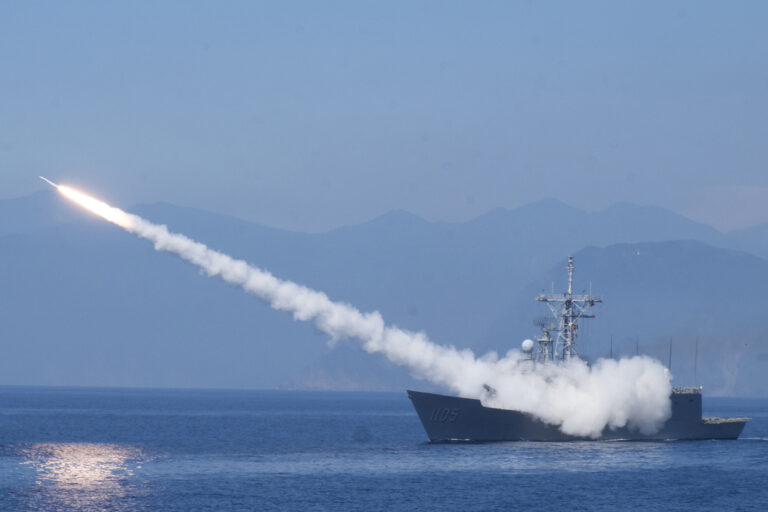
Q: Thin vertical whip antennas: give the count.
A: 4